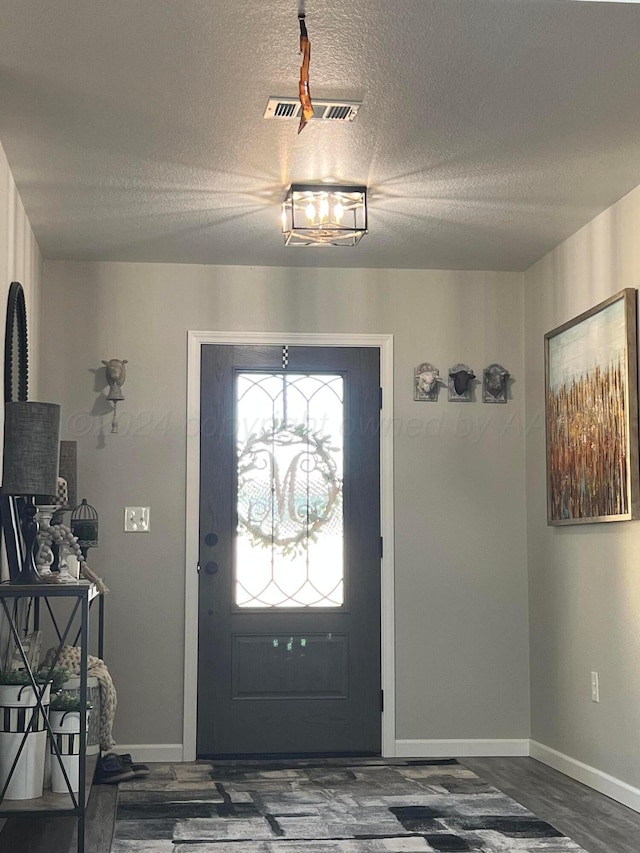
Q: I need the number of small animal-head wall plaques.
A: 3